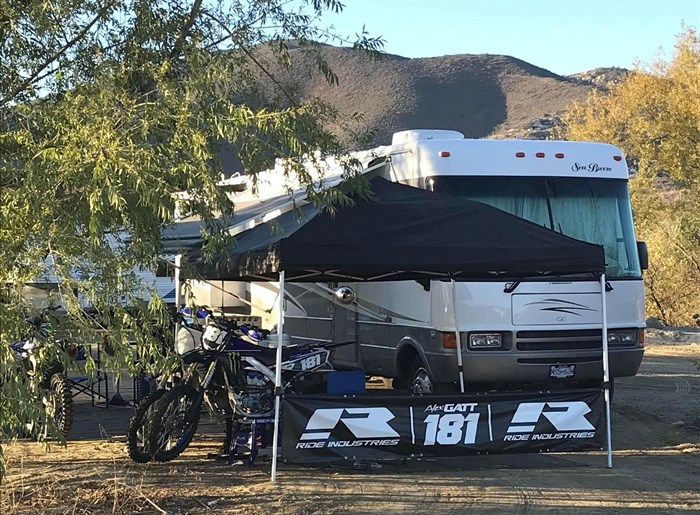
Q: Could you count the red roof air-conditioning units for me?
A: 0